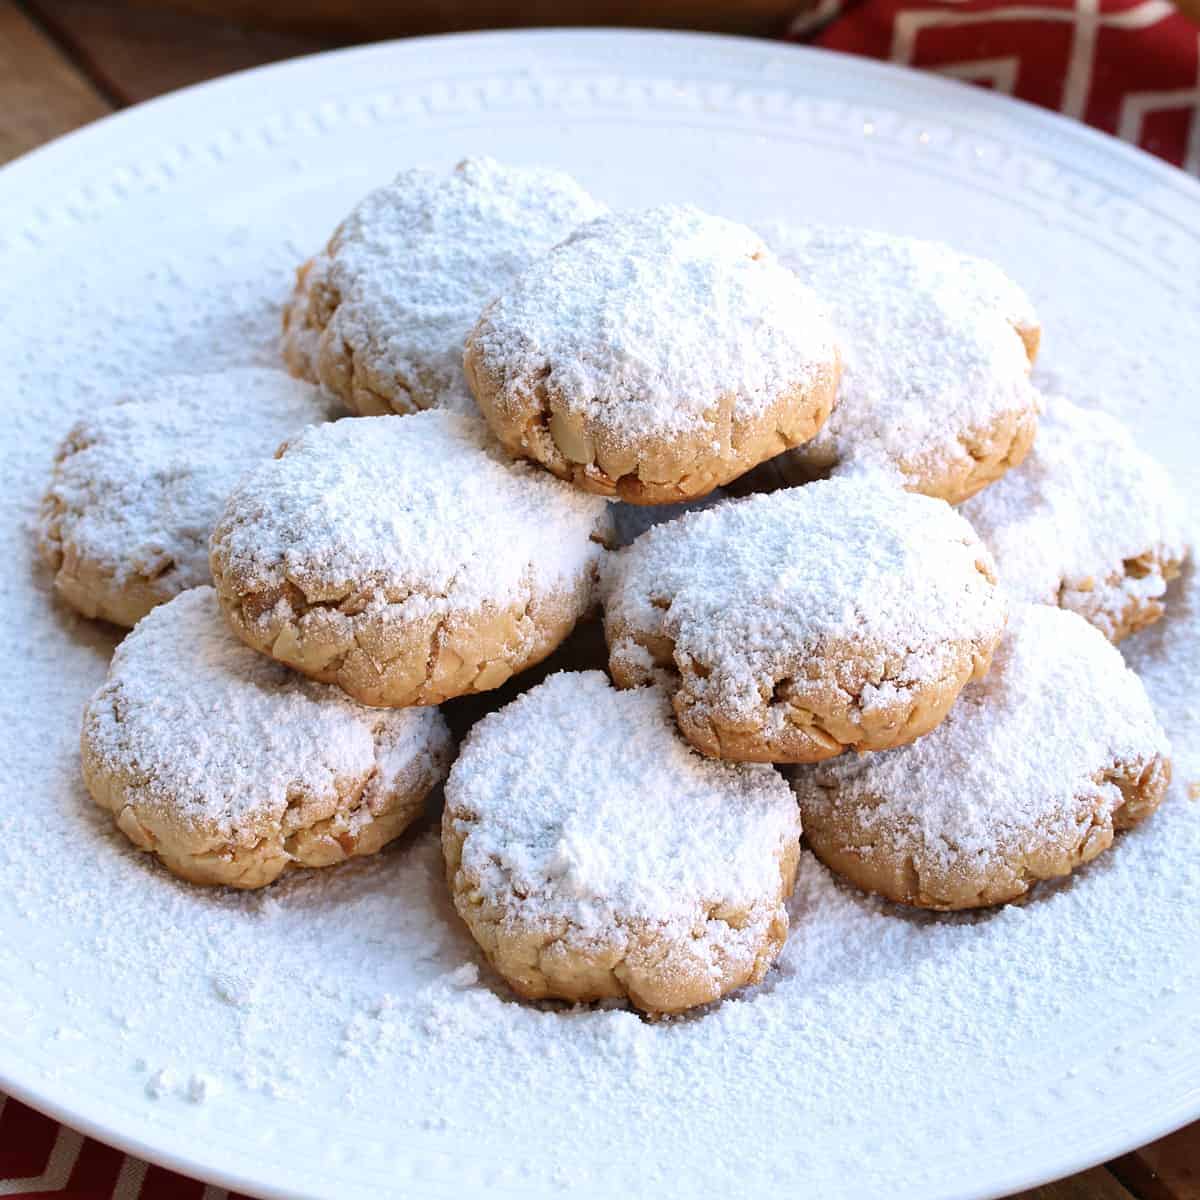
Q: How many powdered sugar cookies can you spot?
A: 10